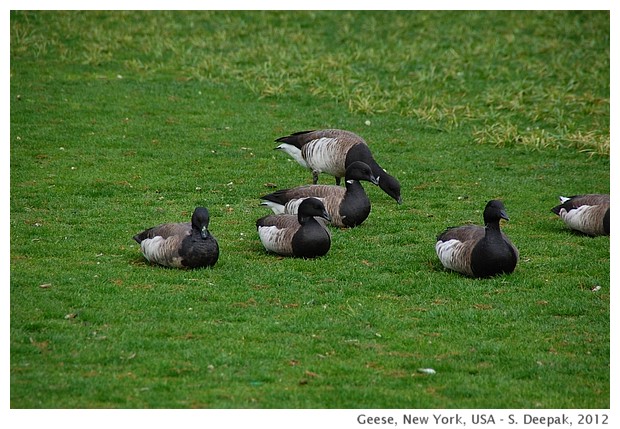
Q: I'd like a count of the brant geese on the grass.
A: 6